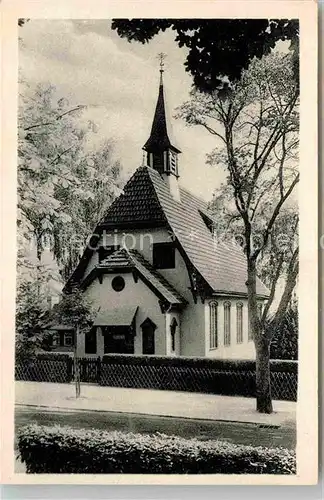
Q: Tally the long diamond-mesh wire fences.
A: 1